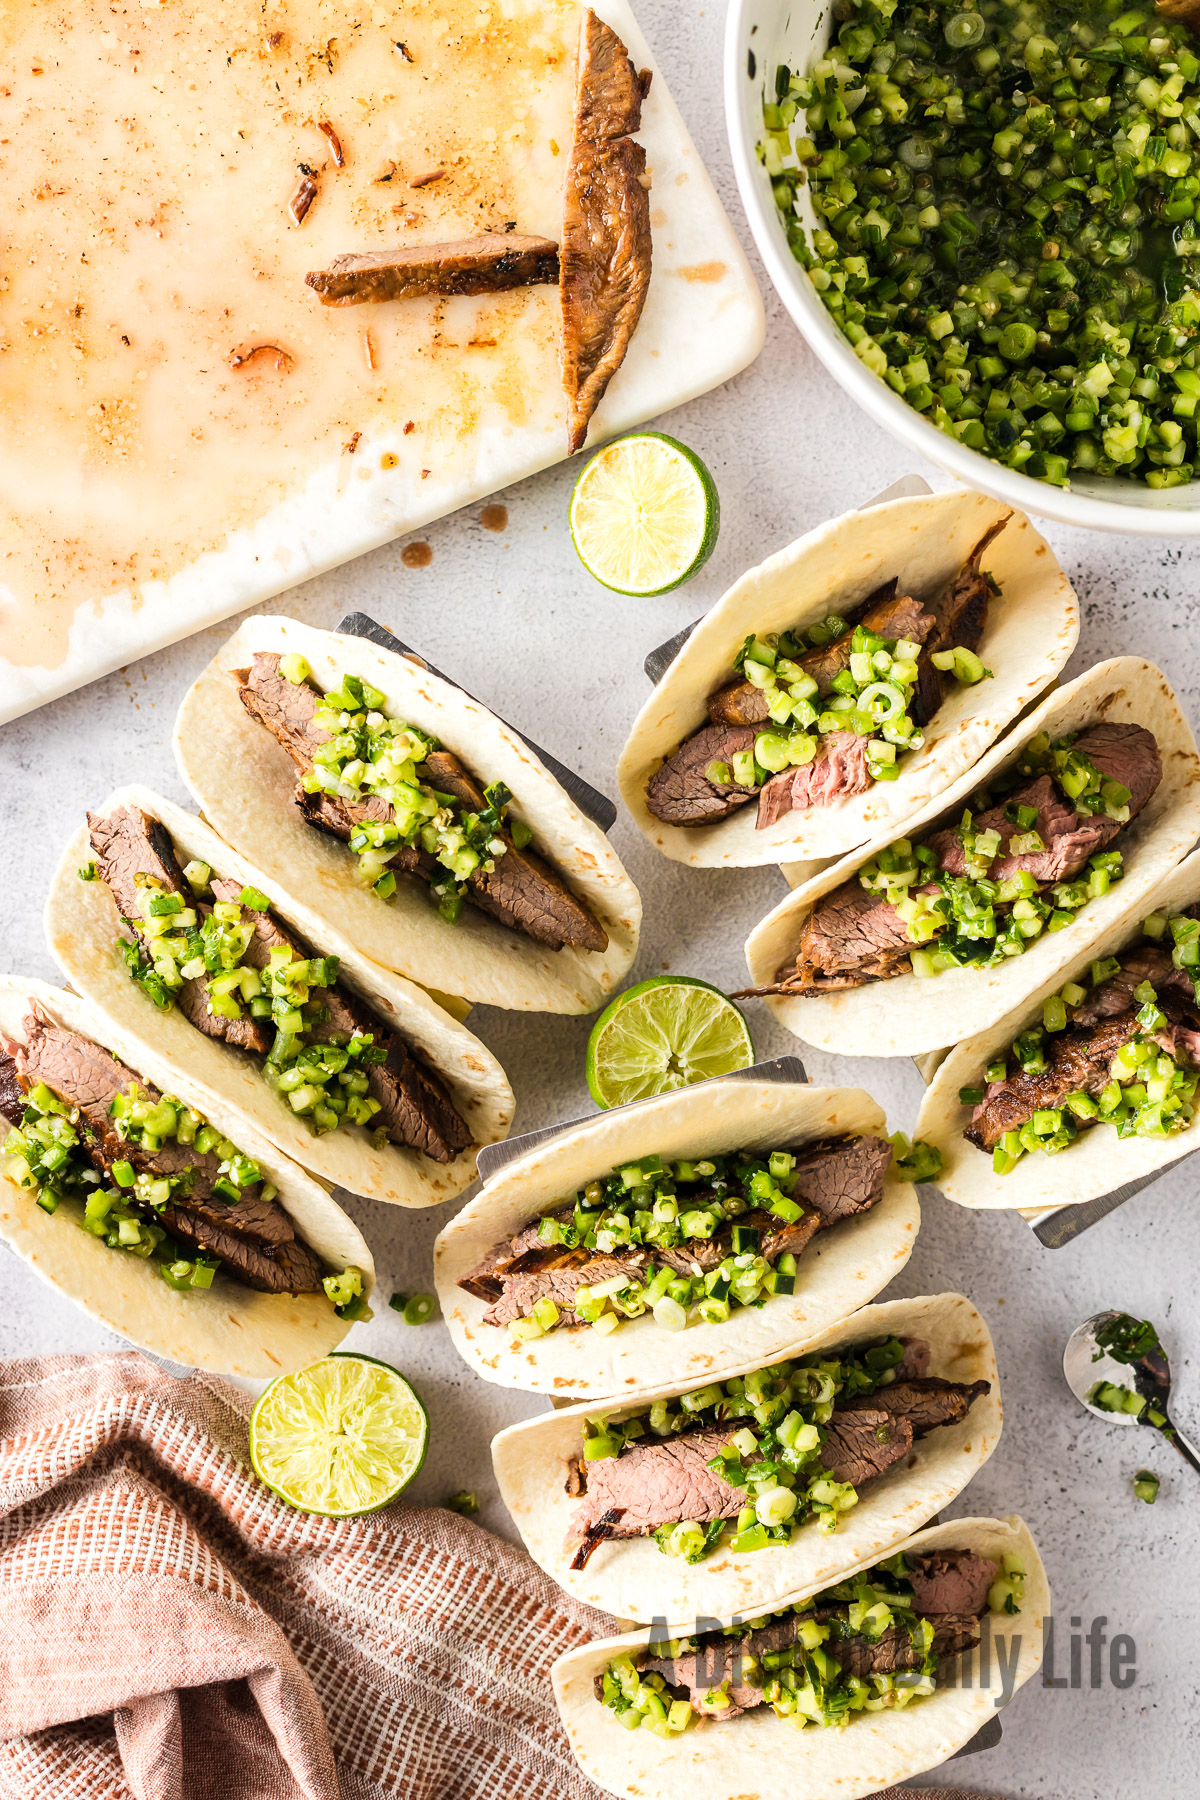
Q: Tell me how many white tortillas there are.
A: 9